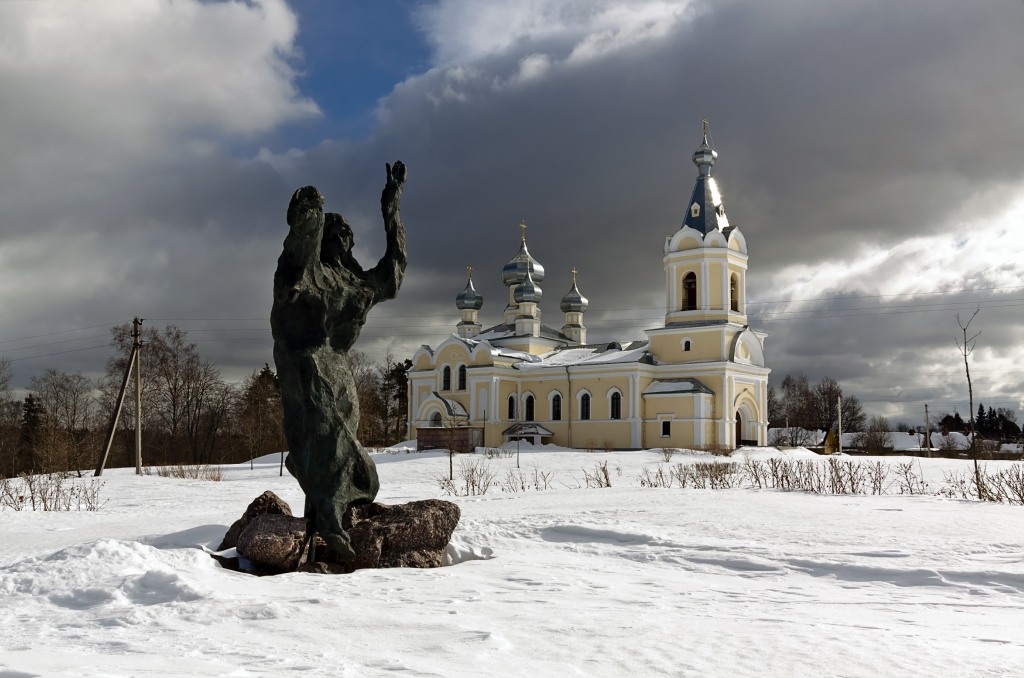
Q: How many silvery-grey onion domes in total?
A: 5